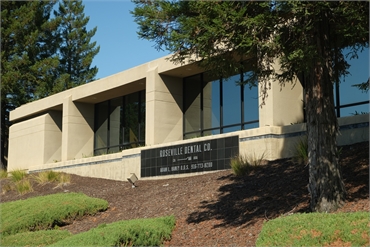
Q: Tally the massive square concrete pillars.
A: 3